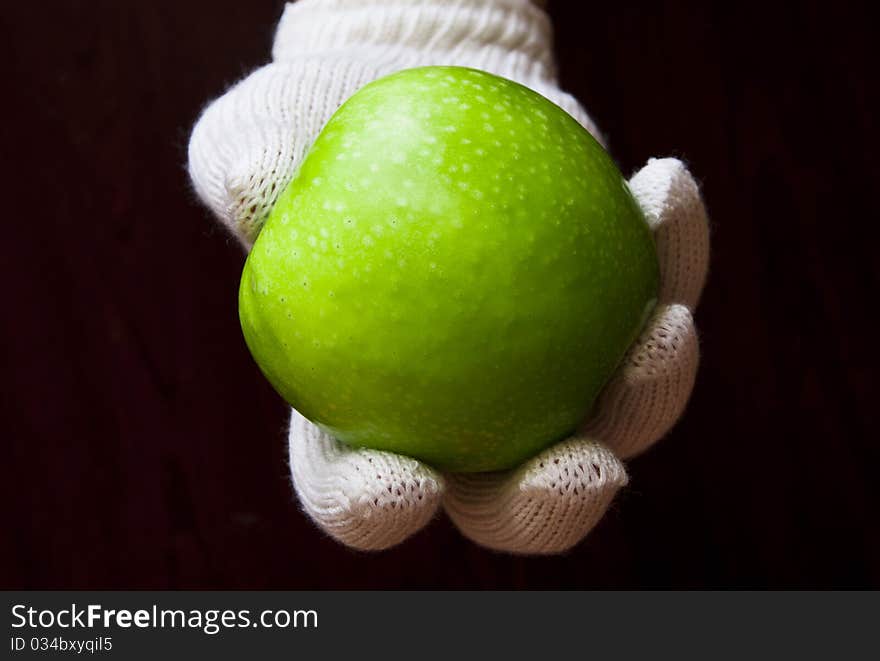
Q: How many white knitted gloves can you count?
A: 1